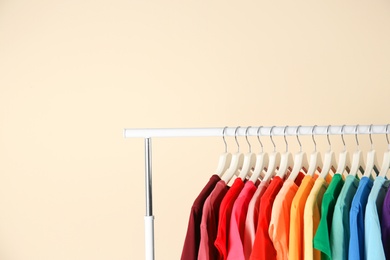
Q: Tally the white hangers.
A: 13